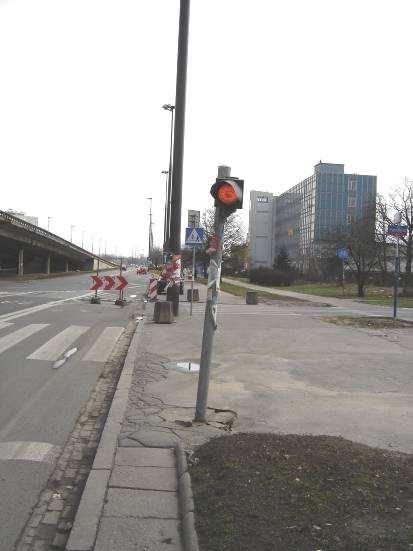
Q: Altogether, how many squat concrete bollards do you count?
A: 3